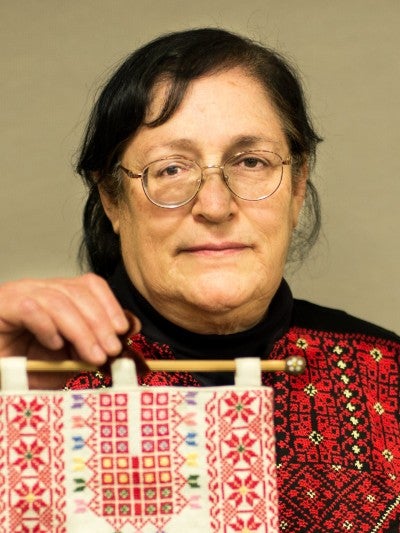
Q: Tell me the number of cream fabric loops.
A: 3